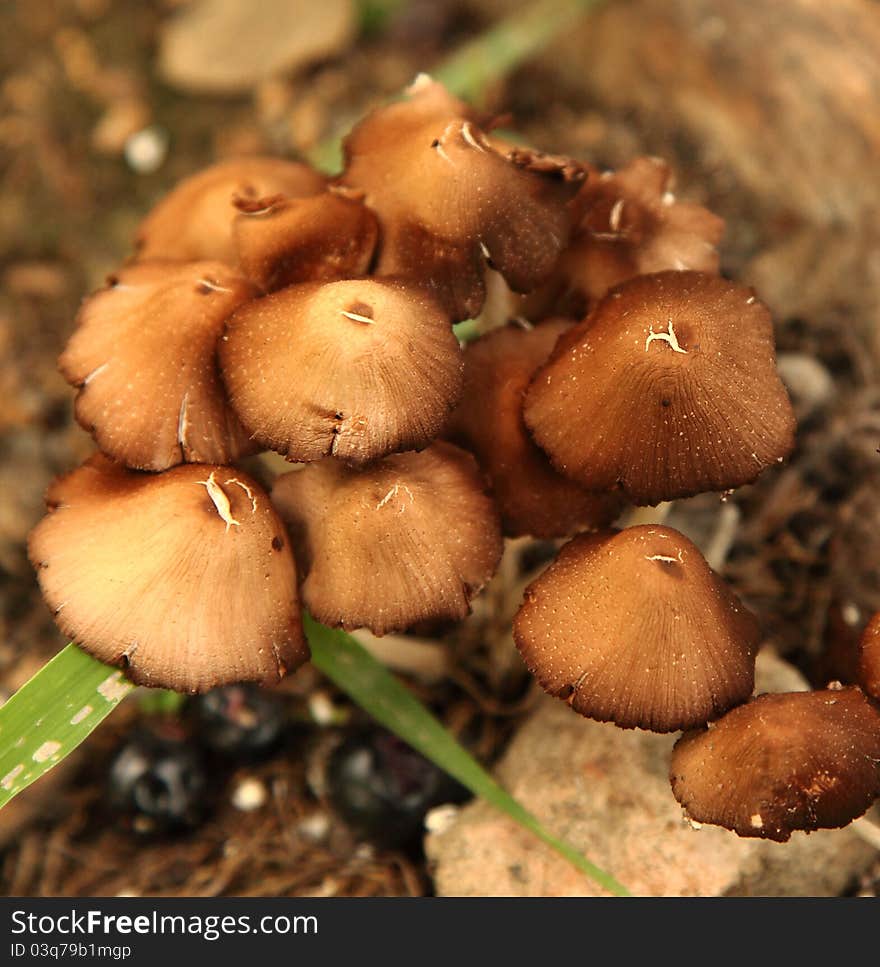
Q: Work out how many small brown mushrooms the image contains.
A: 13